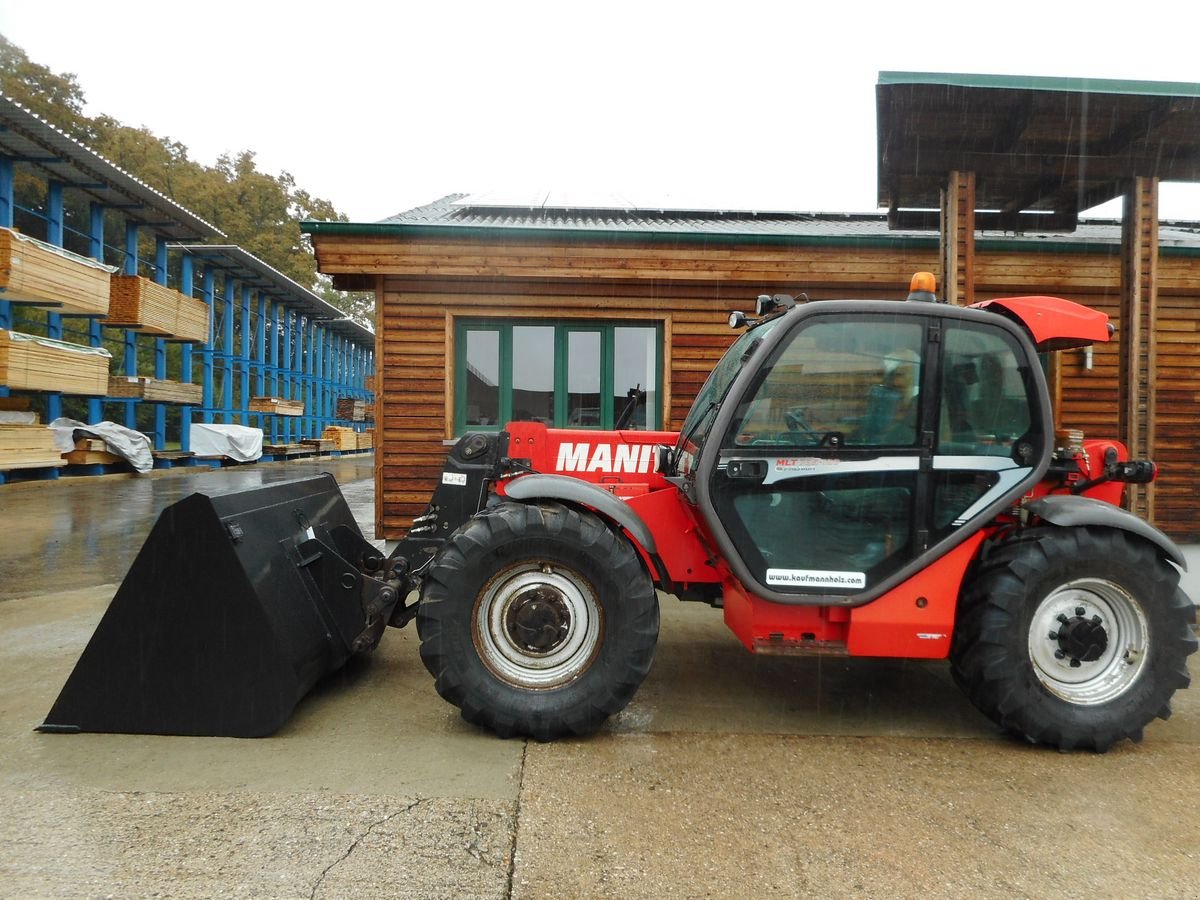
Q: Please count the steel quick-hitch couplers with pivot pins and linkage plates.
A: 1